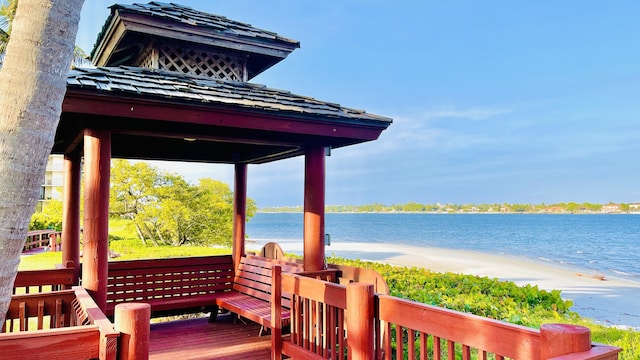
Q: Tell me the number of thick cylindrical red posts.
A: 7